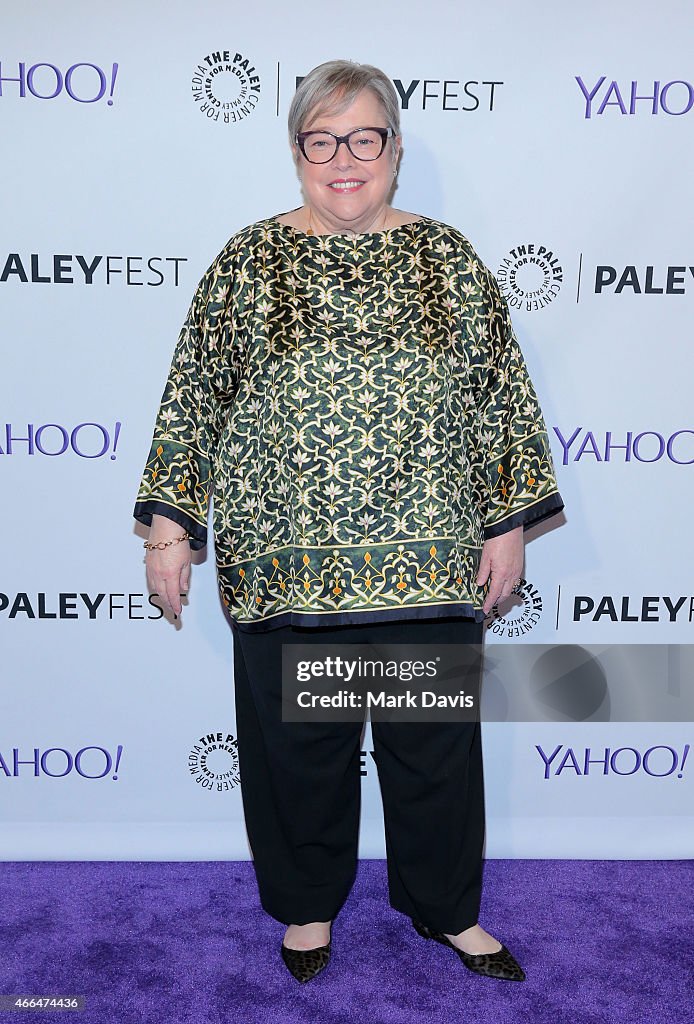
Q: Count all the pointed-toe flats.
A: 2